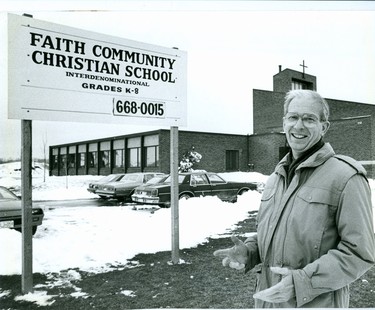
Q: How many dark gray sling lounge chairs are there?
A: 0